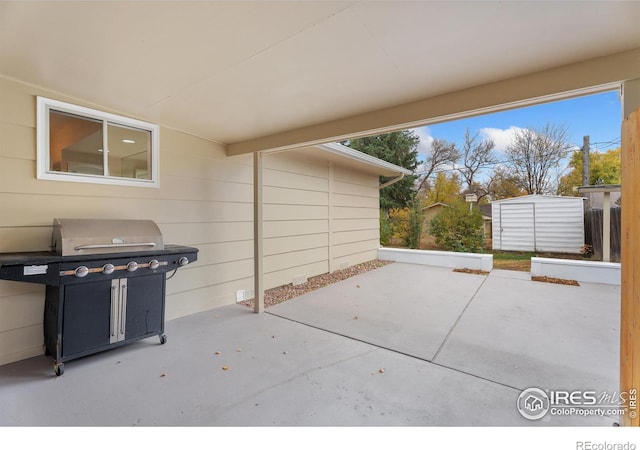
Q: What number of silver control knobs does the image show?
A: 5